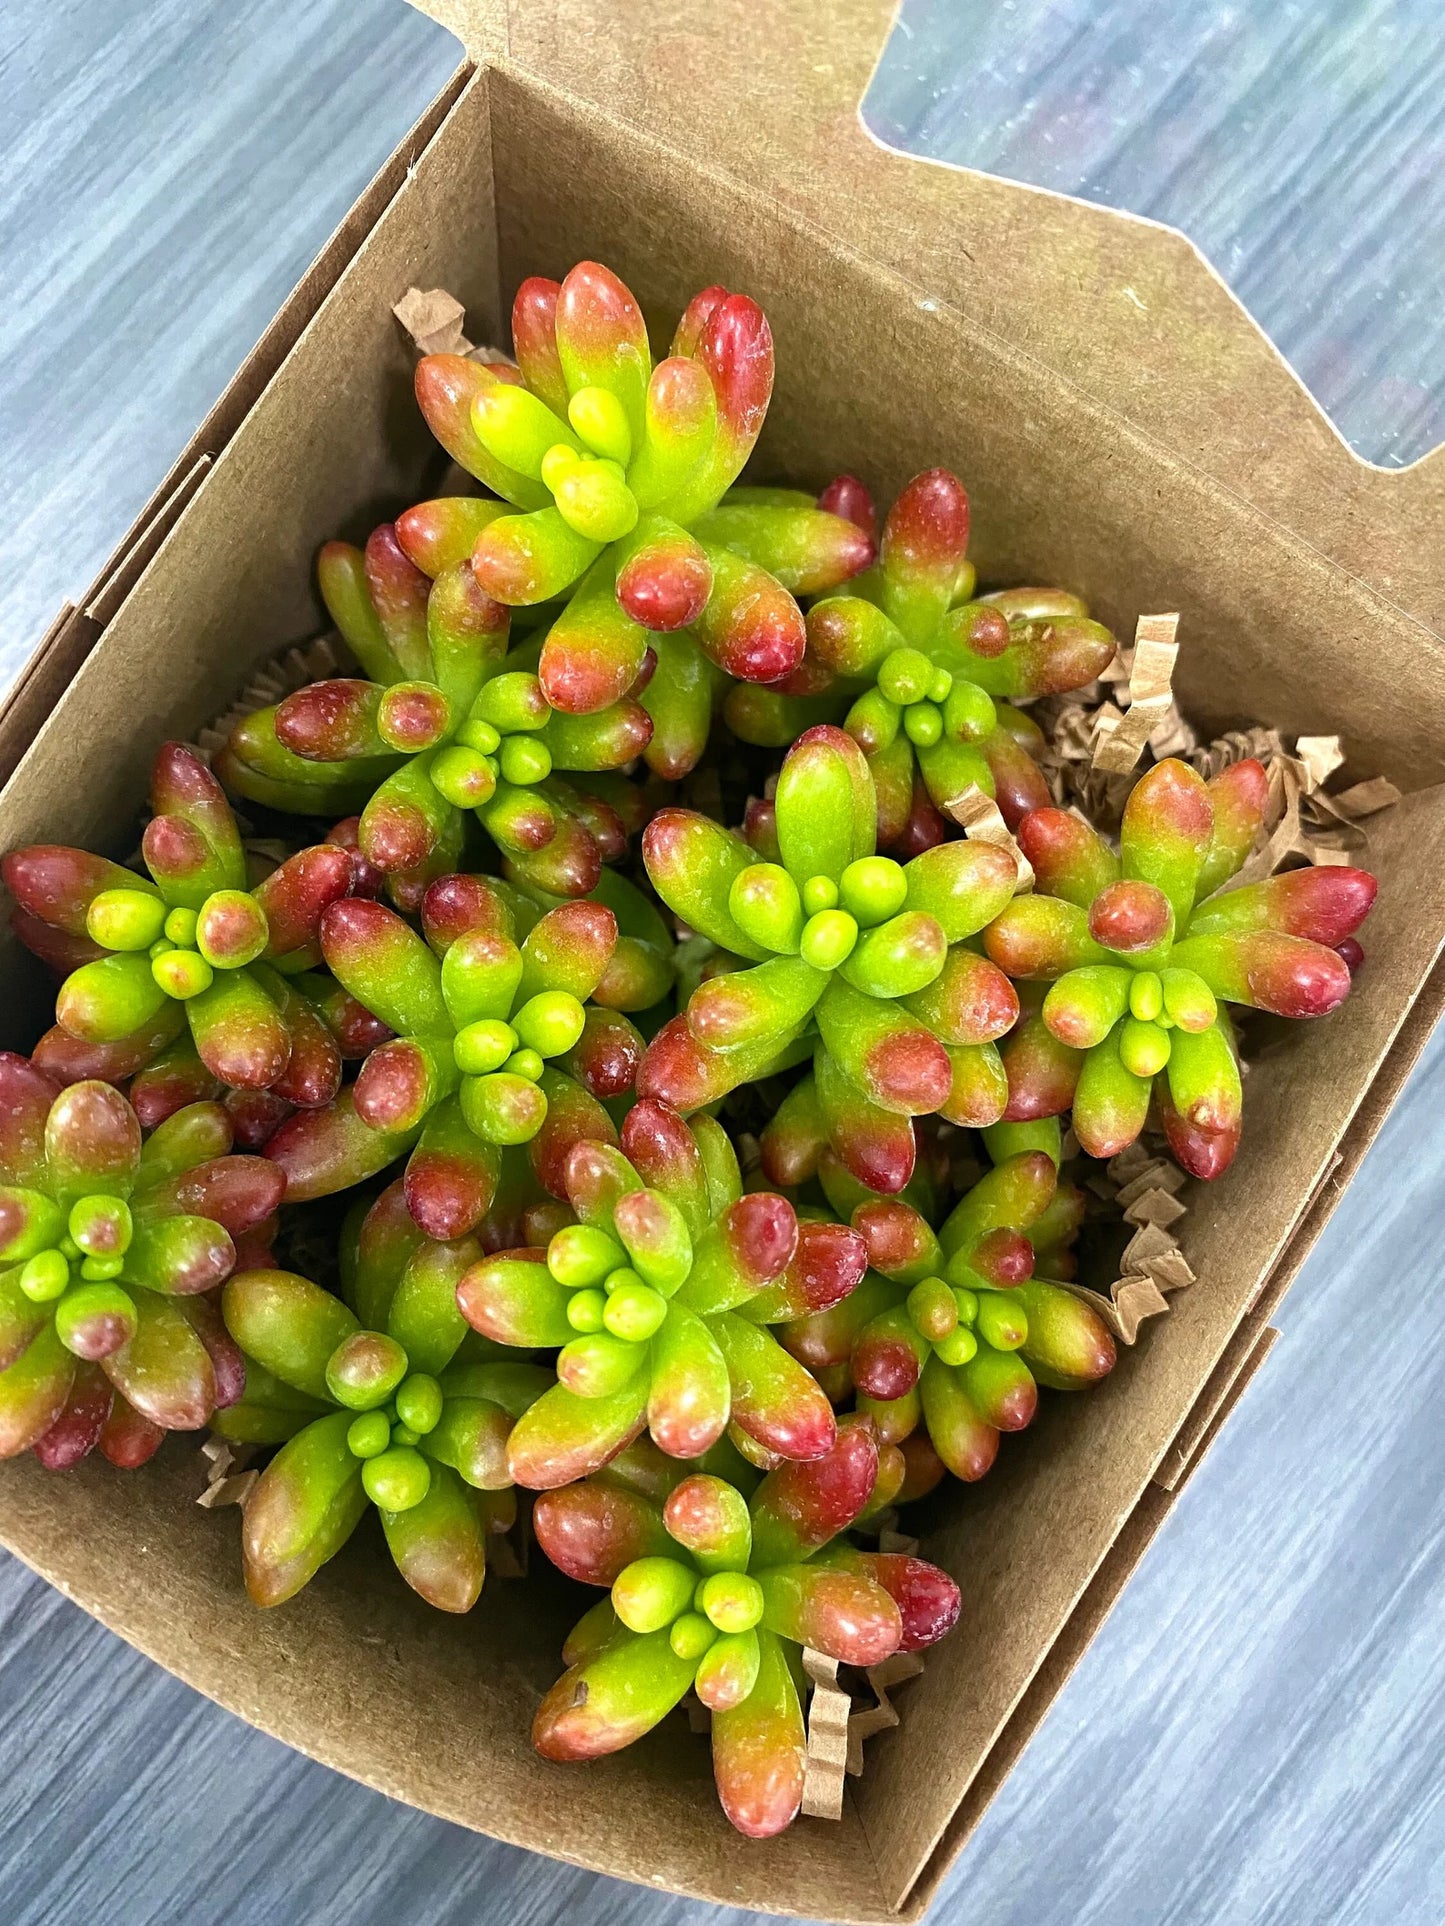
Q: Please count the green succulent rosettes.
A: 12